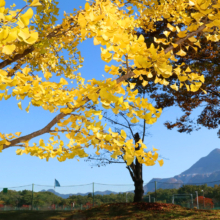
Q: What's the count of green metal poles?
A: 3